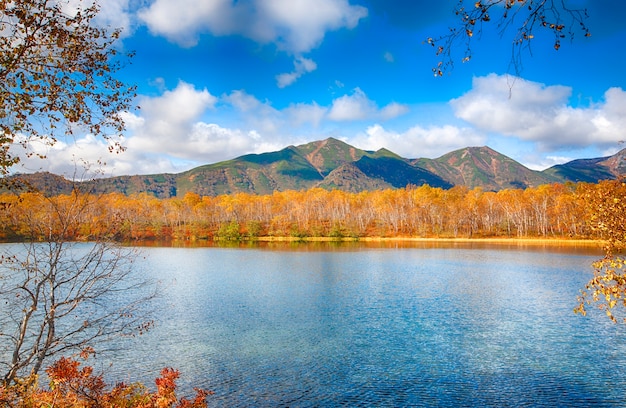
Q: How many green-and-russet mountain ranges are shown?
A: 1